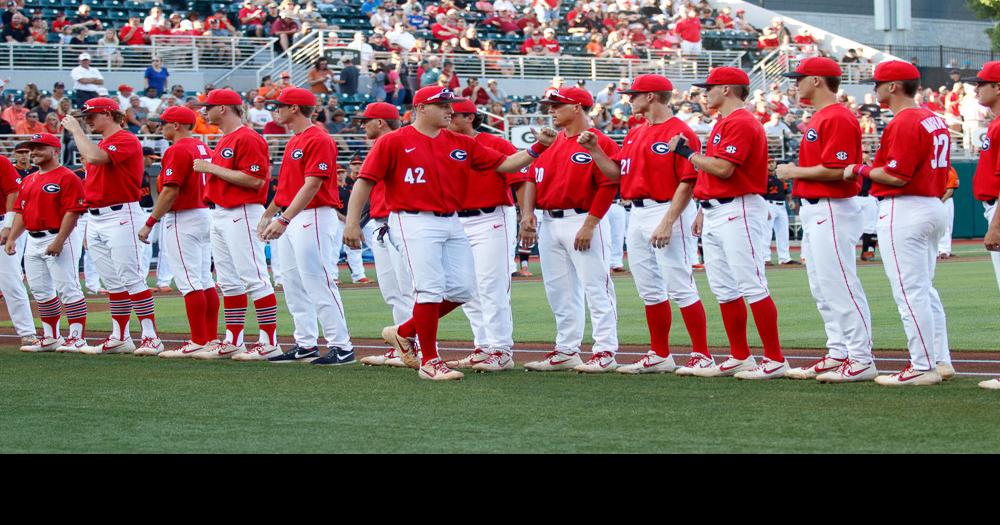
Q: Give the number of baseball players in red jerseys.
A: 15